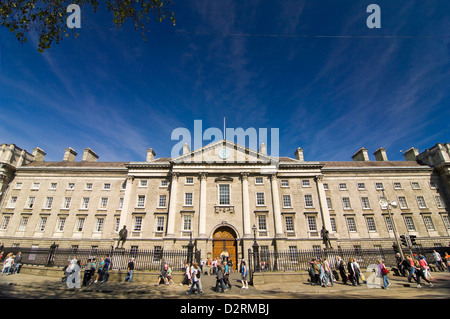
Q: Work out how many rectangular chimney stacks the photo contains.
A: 10